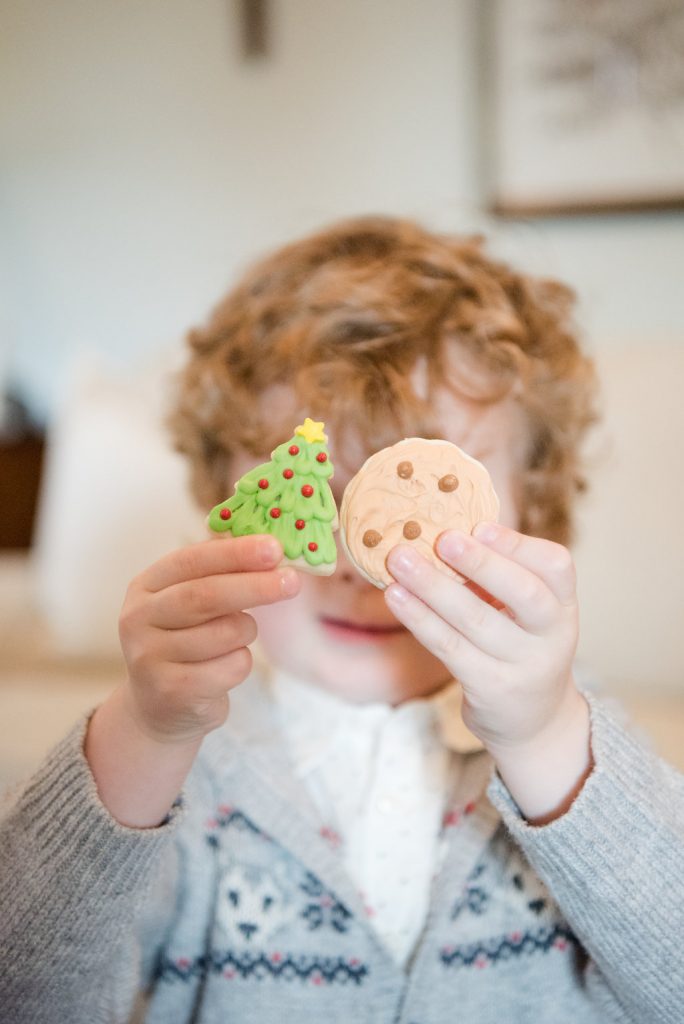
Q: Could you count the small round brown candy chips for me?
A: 4